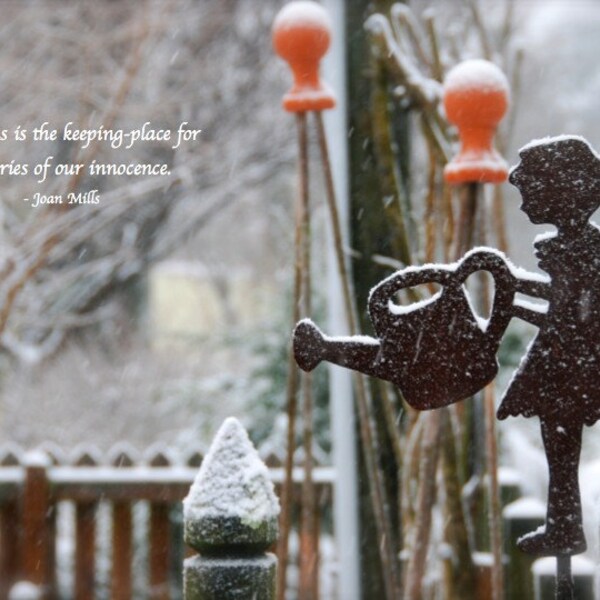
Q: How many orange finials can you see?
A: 2